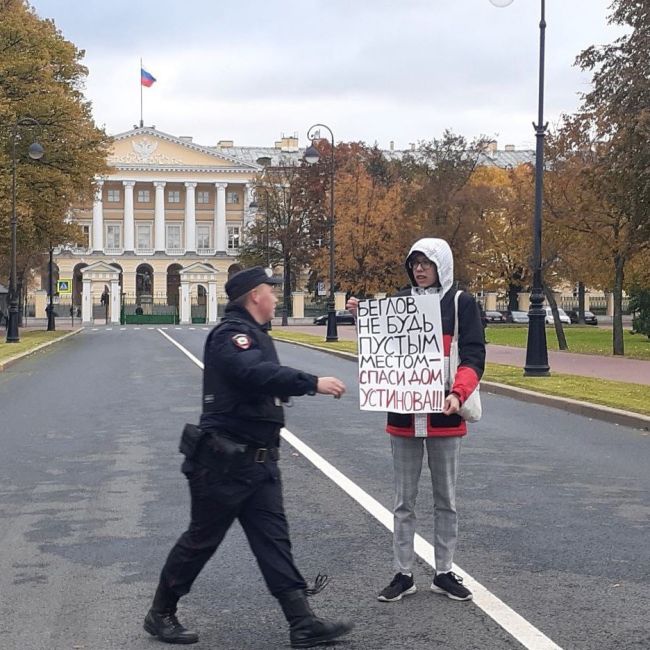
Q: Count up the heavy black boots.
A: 2